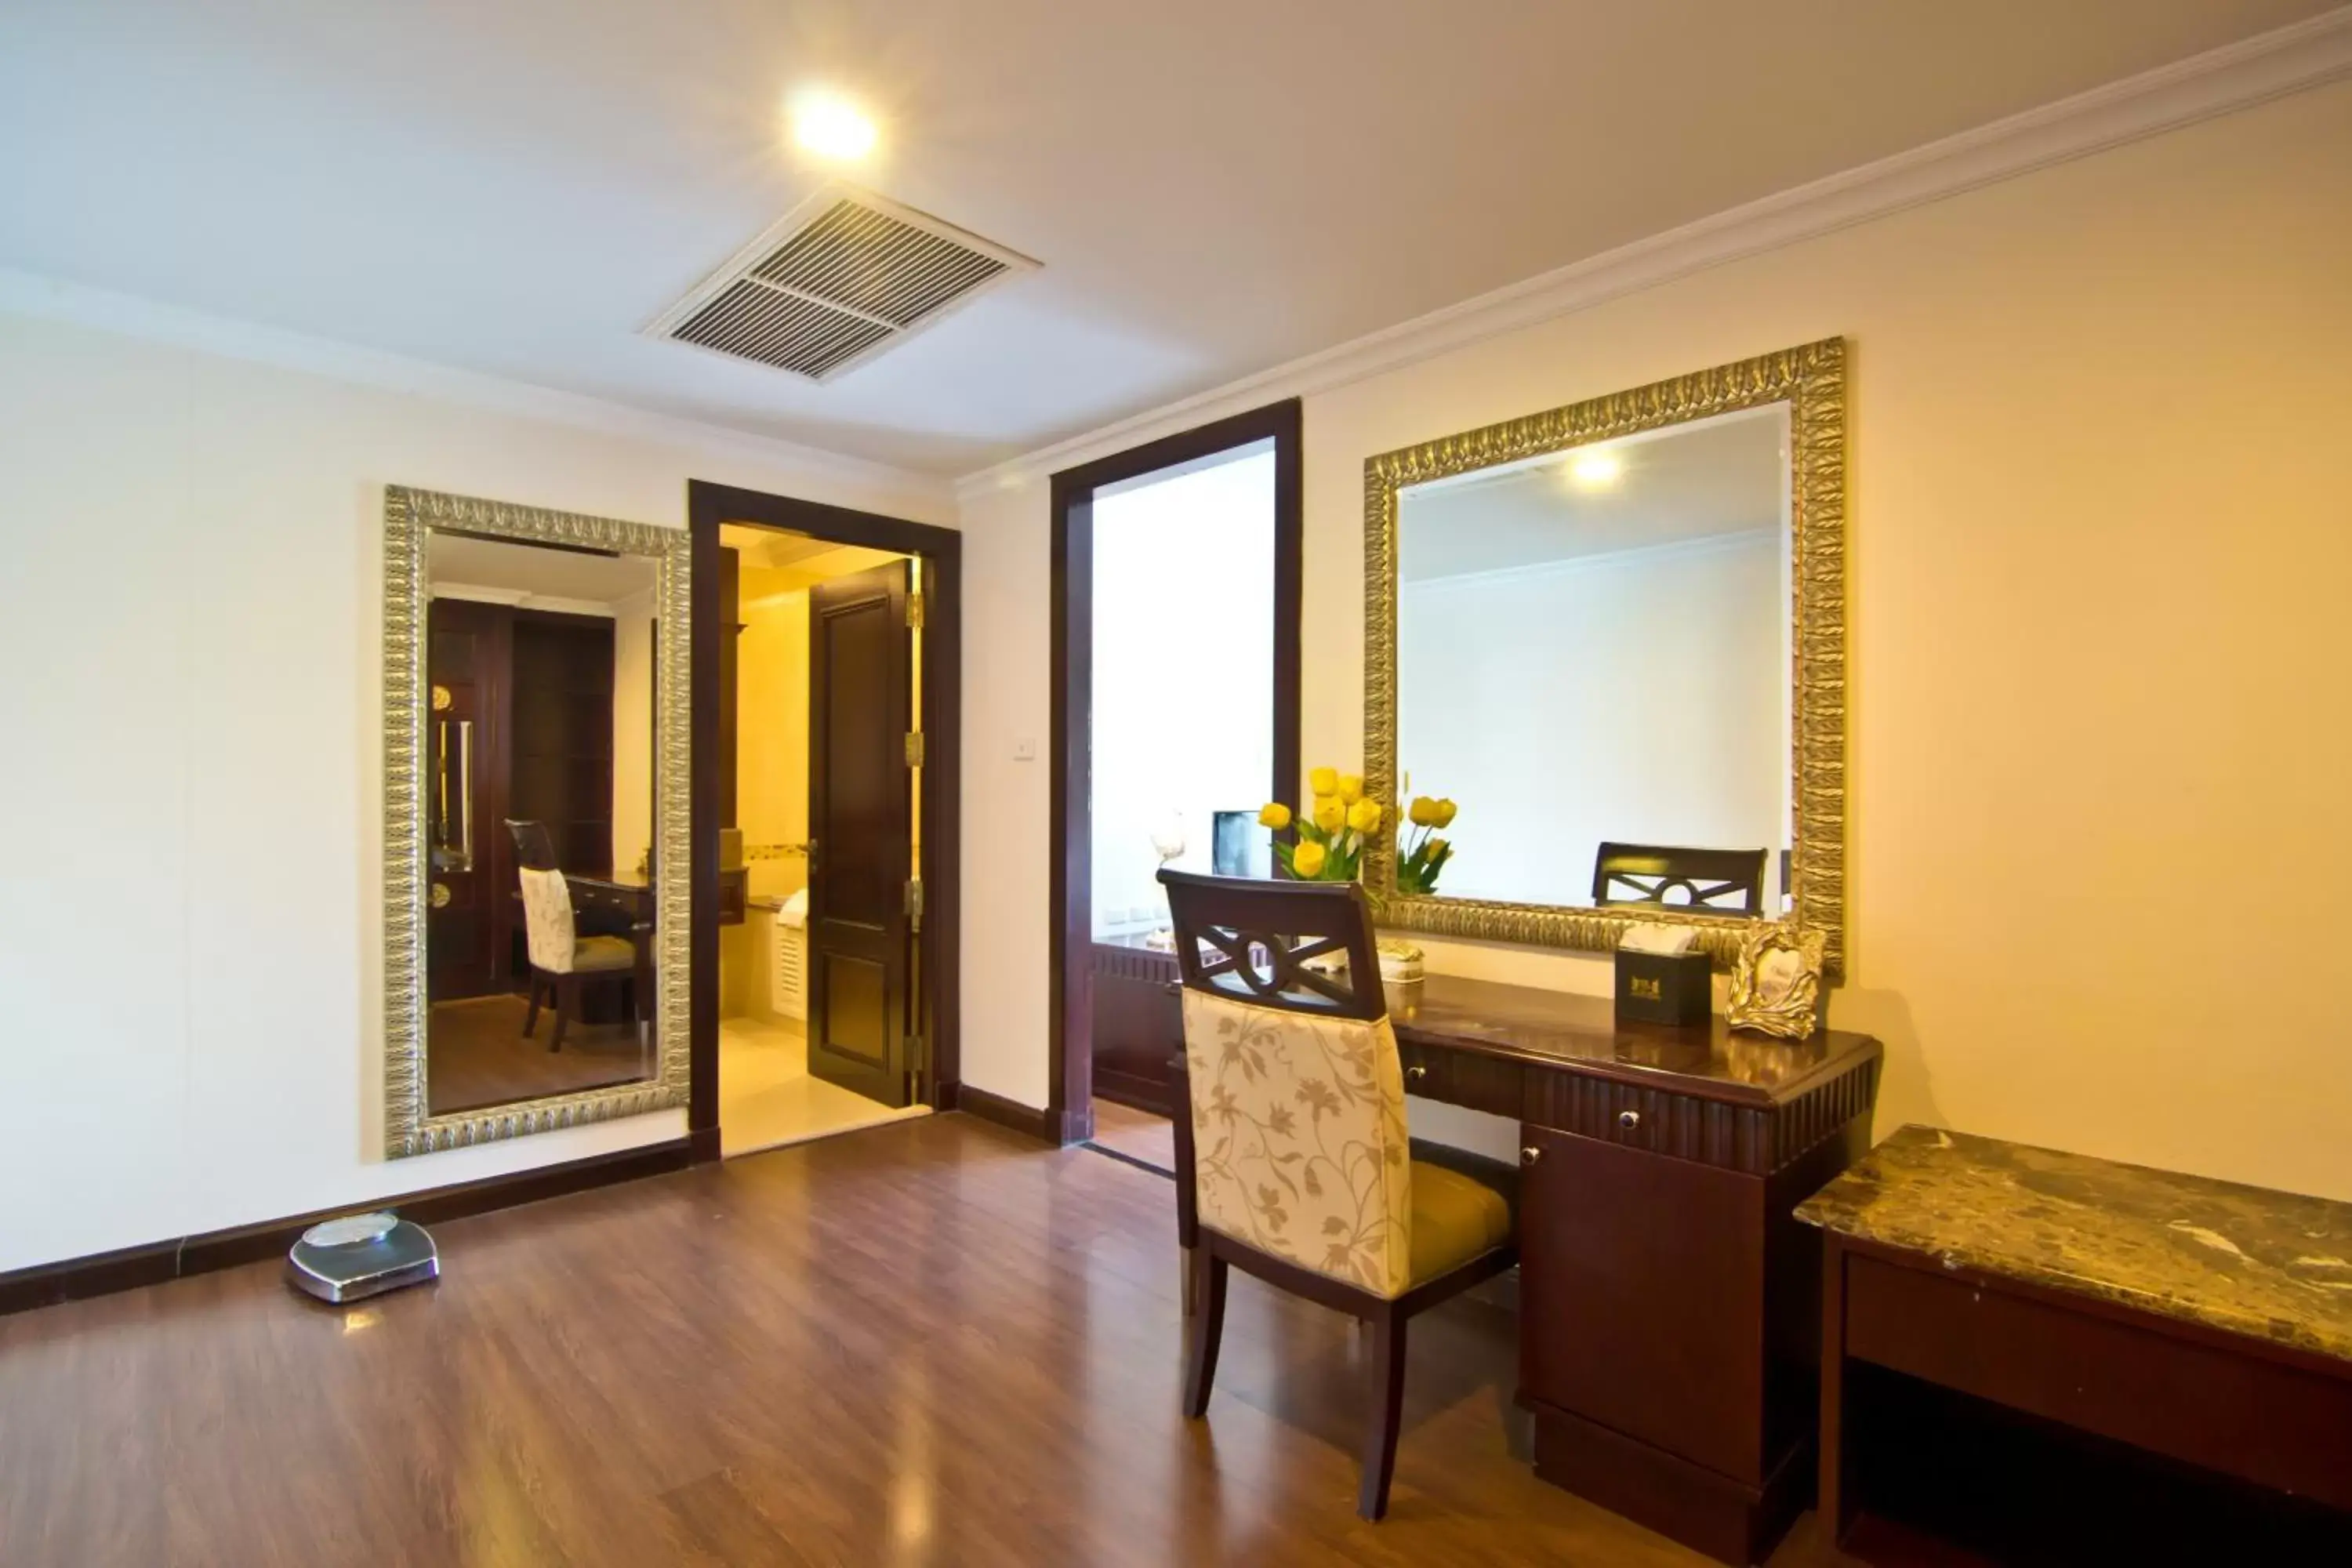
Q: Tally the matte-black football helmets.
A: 0